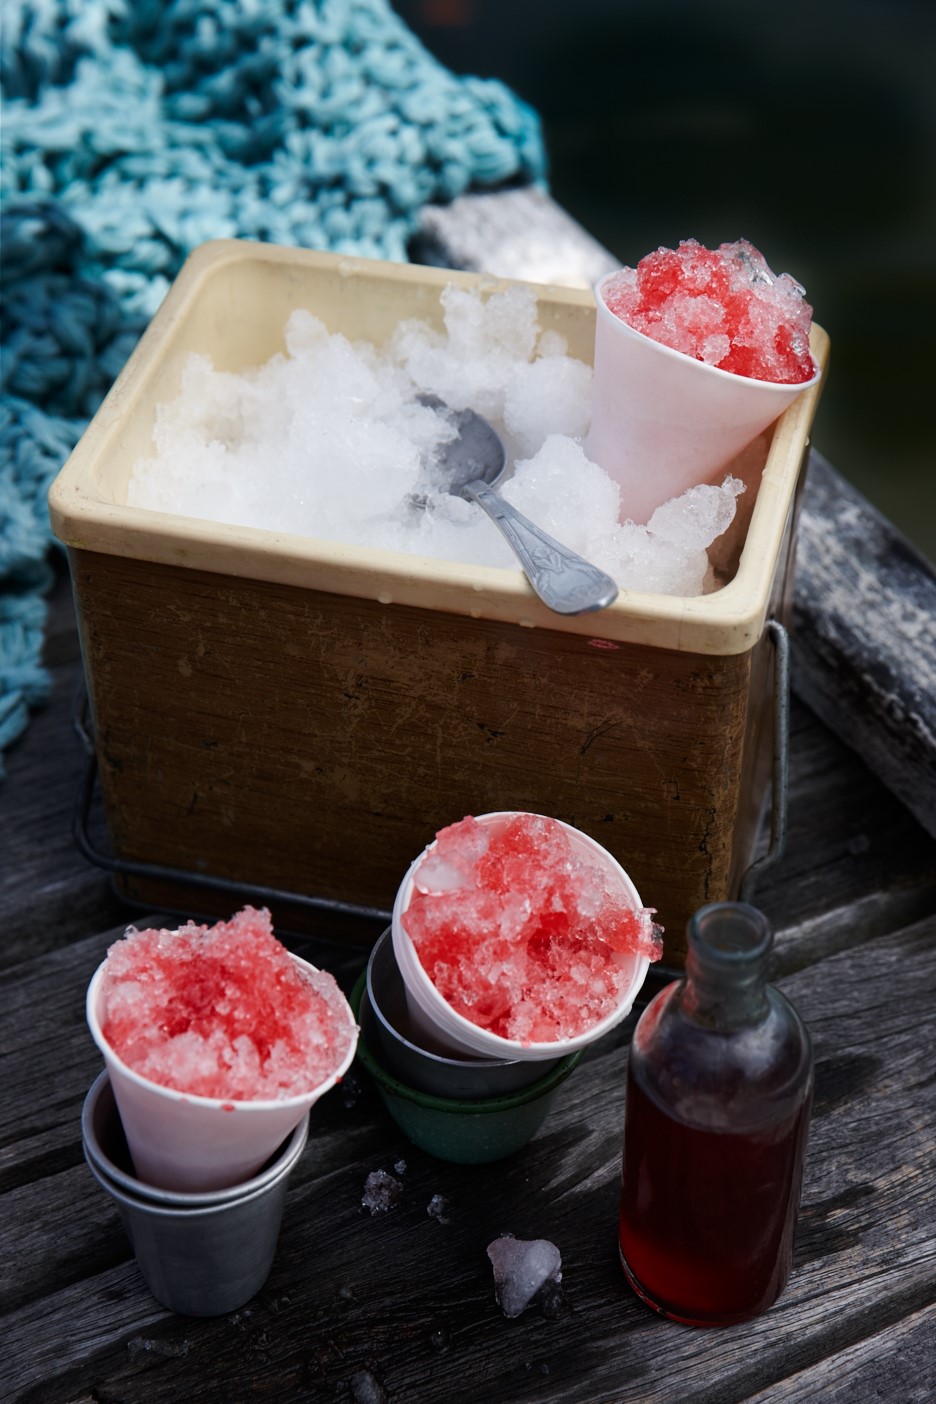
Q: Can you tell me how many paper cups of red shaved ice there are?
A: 3